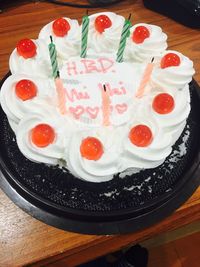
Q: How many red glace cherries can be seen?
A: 10